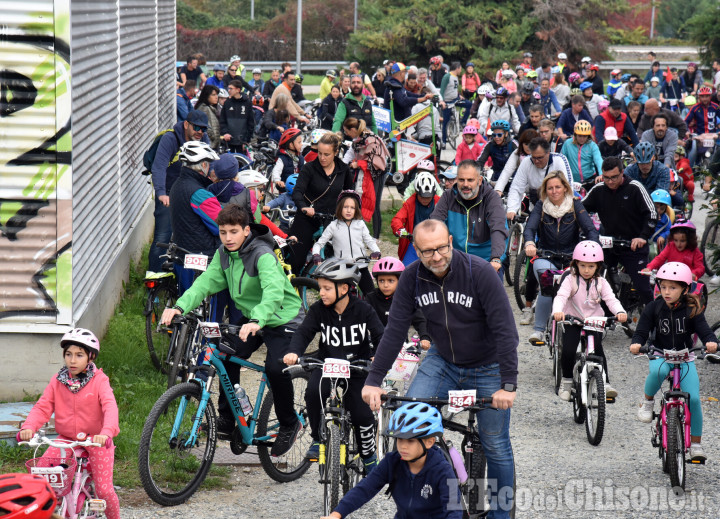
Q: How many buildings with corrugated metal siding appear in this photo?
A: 1